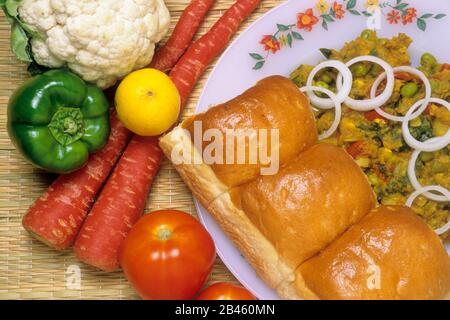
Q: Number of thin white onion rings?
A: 7